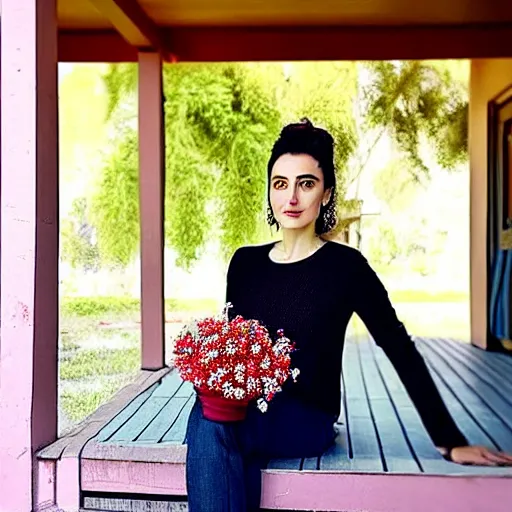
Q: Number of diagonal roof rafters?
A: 1